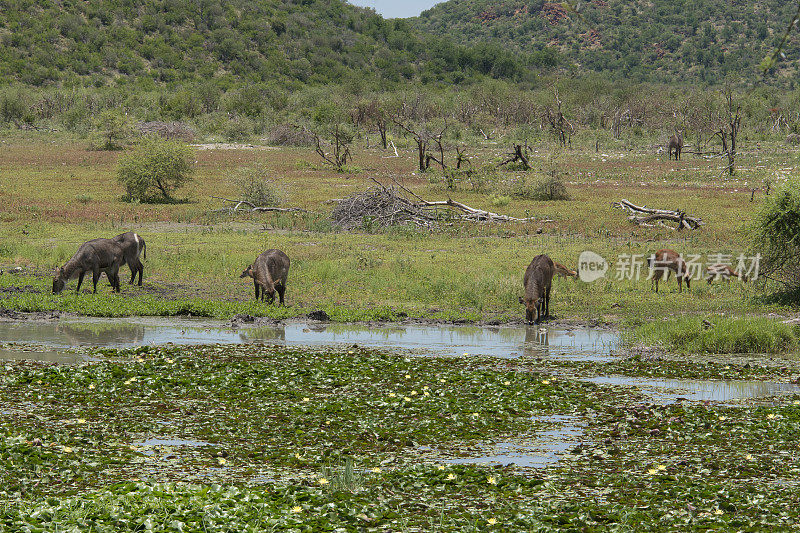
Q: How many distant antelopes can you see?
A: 1